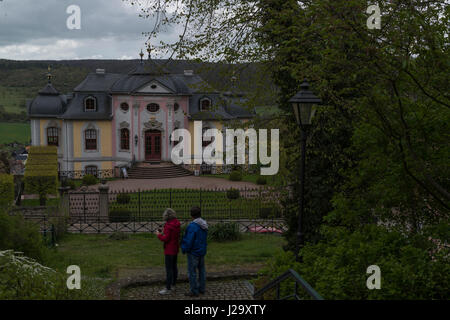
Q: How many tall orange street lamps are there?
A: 0